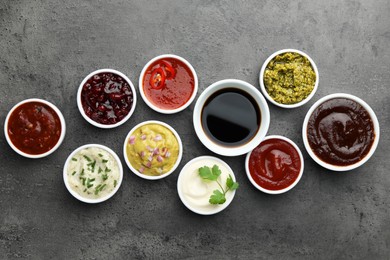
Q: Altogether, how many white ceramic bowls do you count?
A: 10